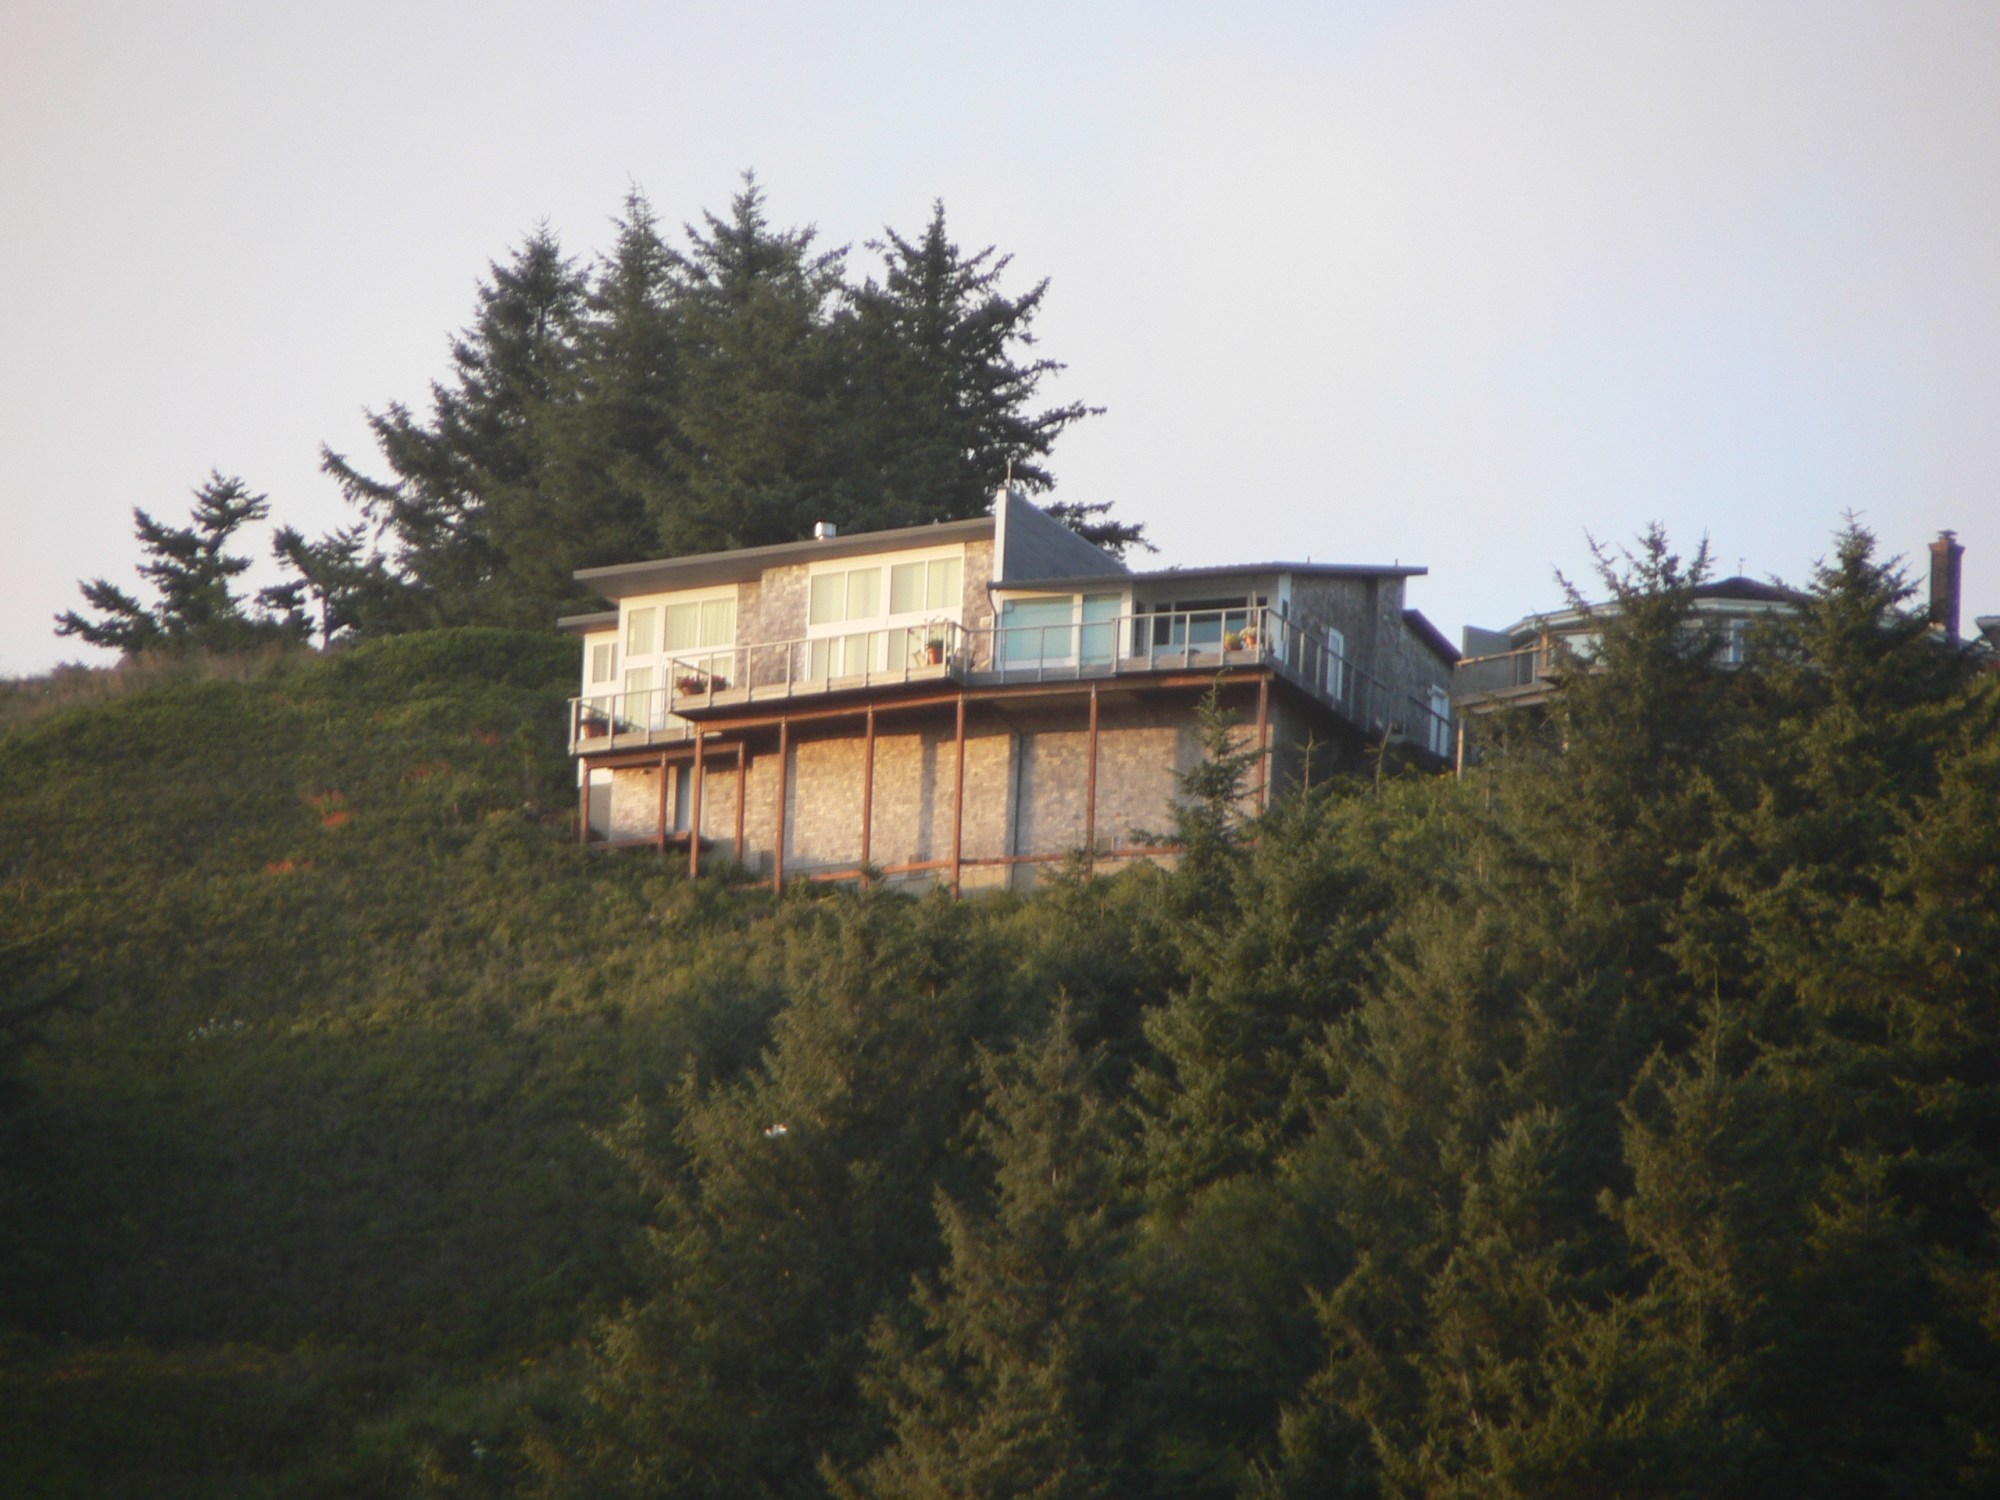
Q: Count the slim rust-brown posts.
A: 9